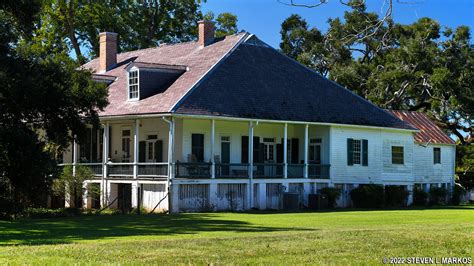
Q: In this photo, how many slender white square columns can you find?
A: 8